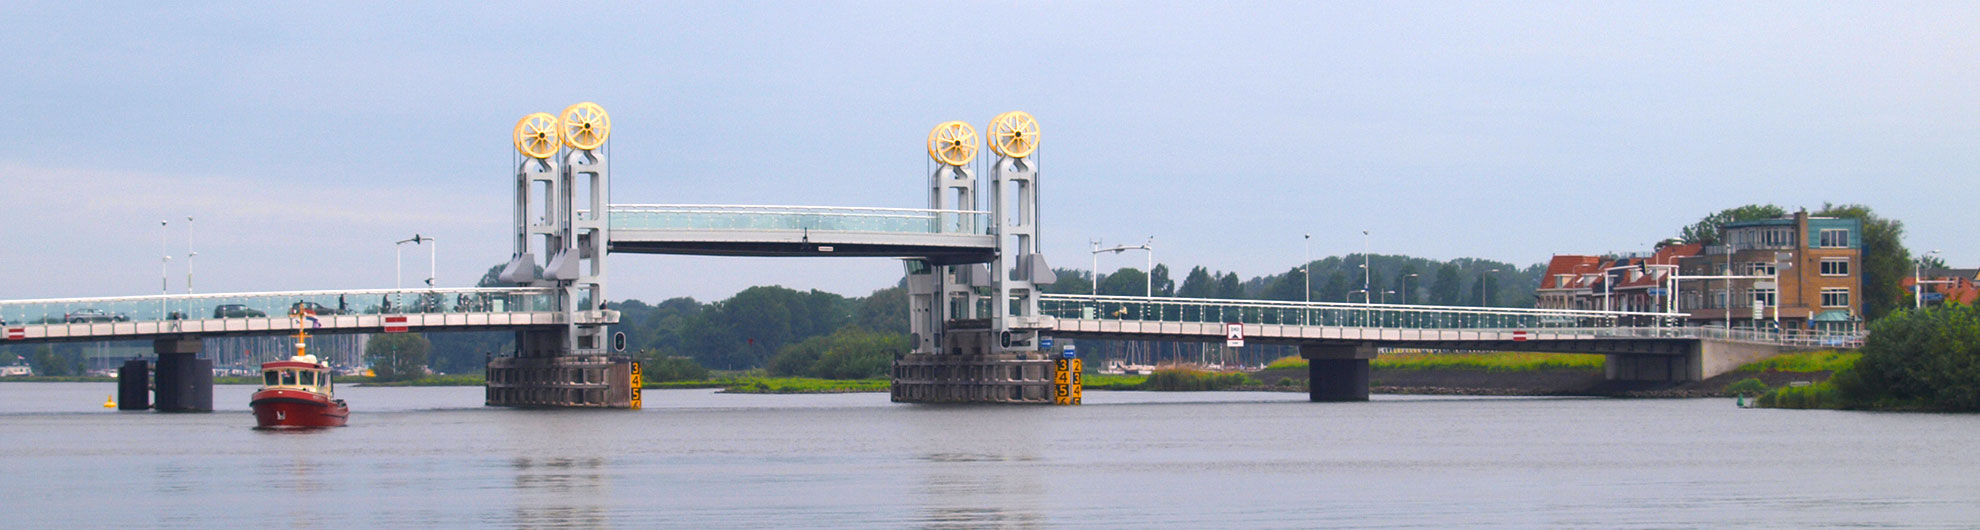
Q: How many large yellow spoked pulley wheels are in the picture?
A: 8